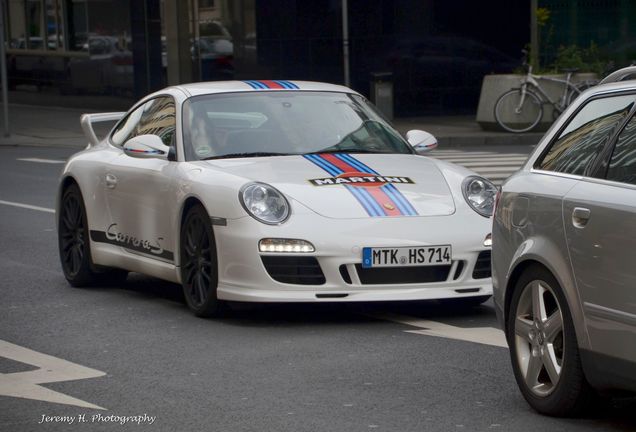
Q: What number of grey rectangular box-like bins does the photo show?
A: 1